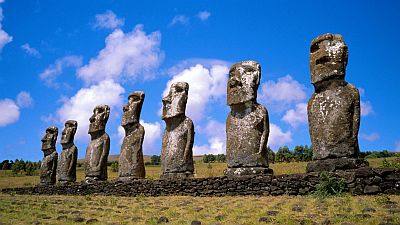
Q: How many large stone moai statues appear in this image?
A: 7